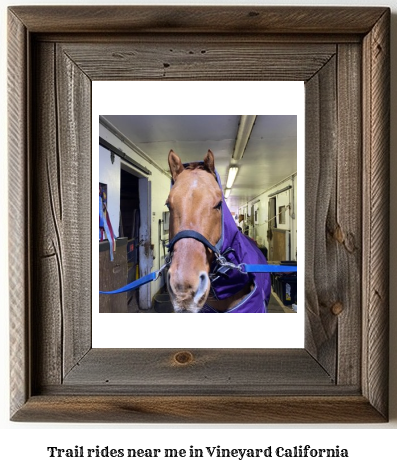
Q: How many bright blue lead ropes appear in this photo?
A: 2